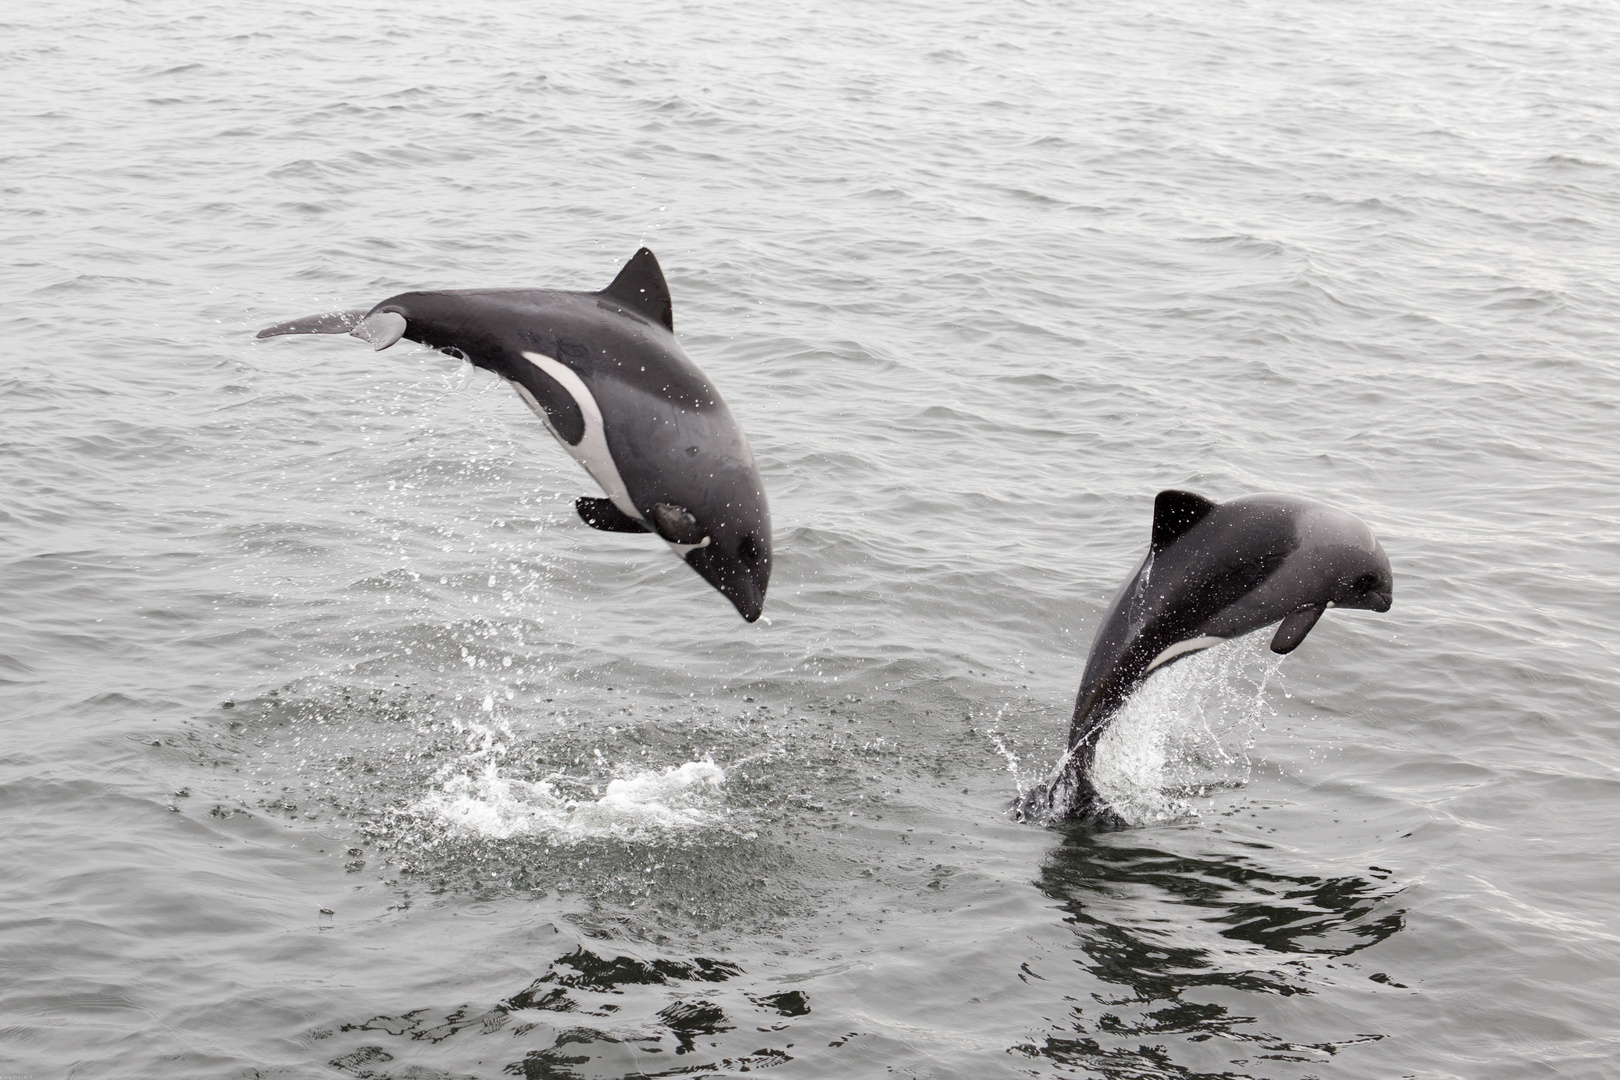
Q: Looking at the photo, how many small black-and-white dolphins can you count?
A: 2